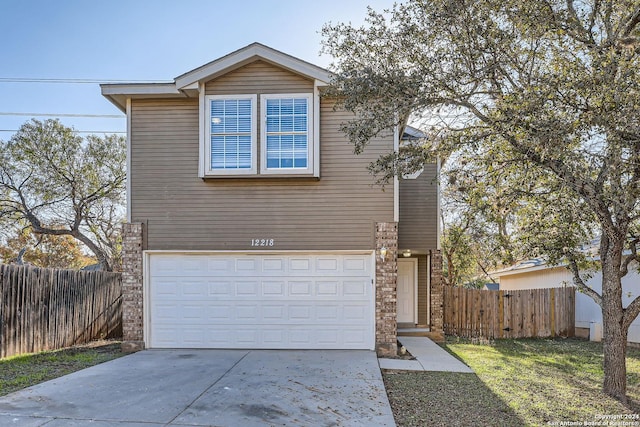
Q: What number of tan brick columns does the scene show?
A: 3